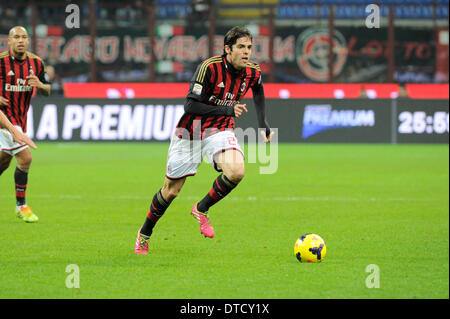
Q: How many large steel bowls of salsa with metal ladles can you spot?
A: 0